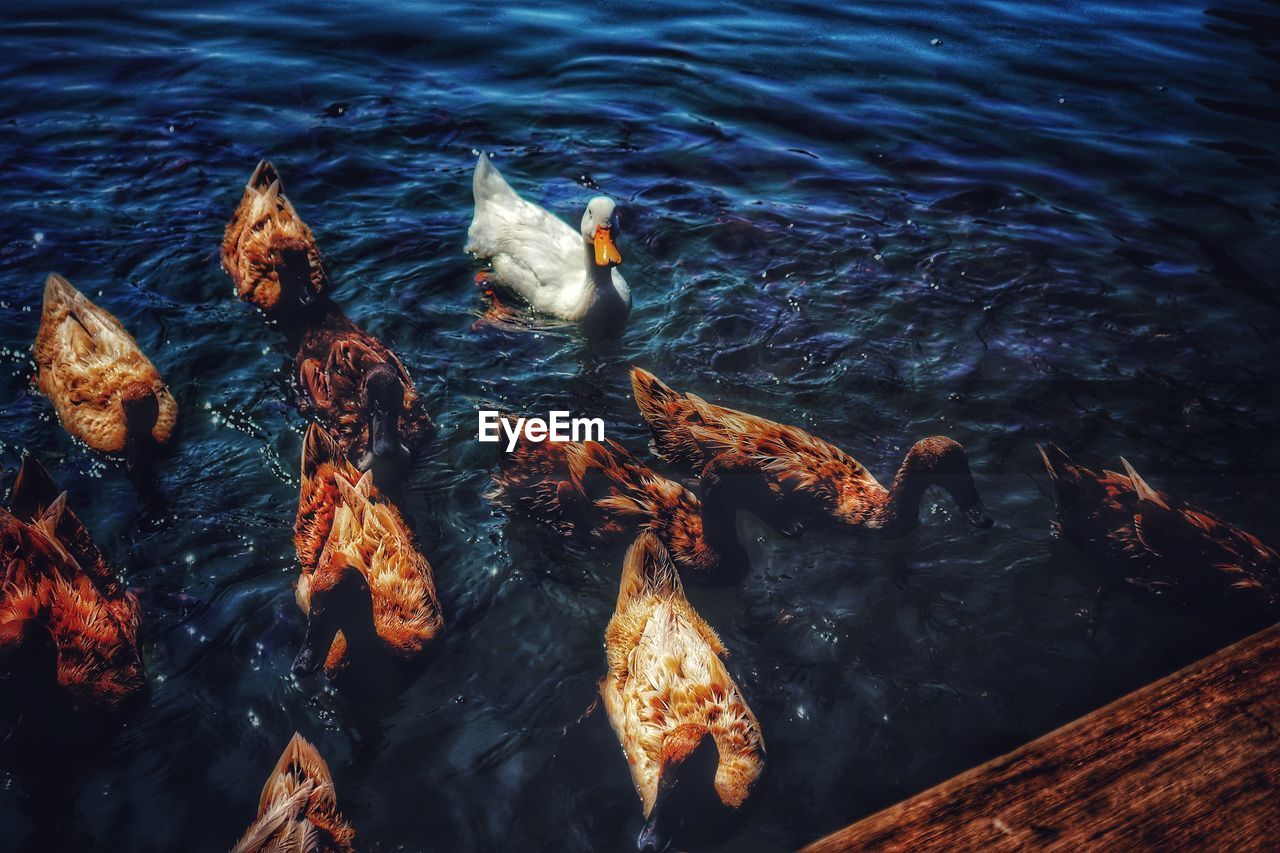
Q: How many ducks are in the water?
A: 11